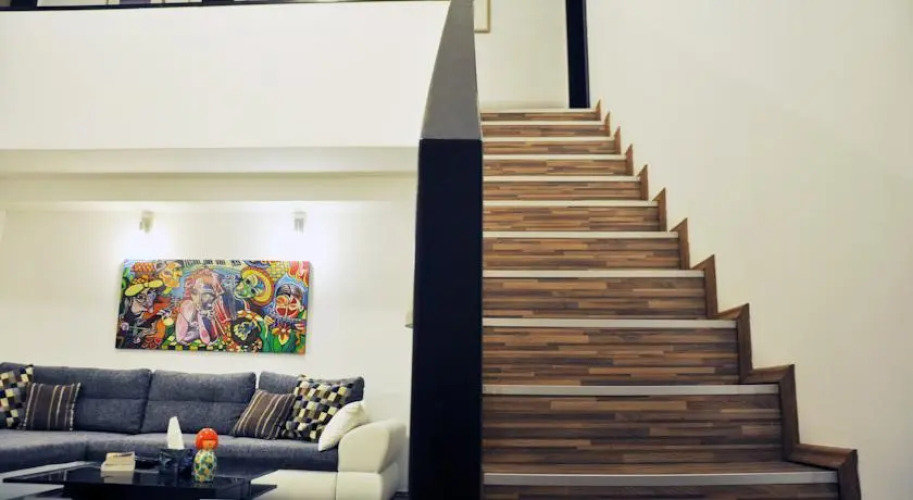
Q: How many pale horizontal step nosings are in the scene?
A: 11